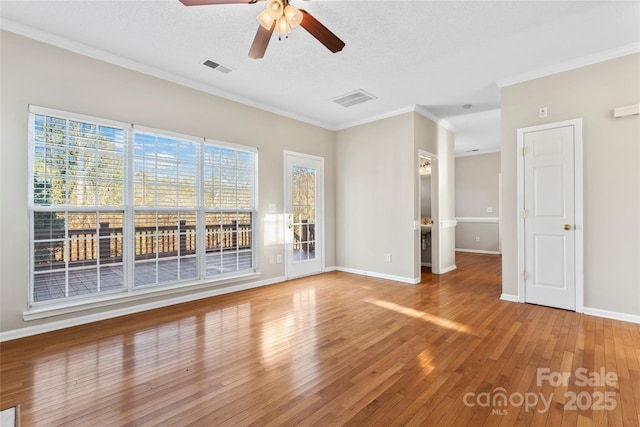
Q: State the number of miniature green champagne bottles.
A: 0